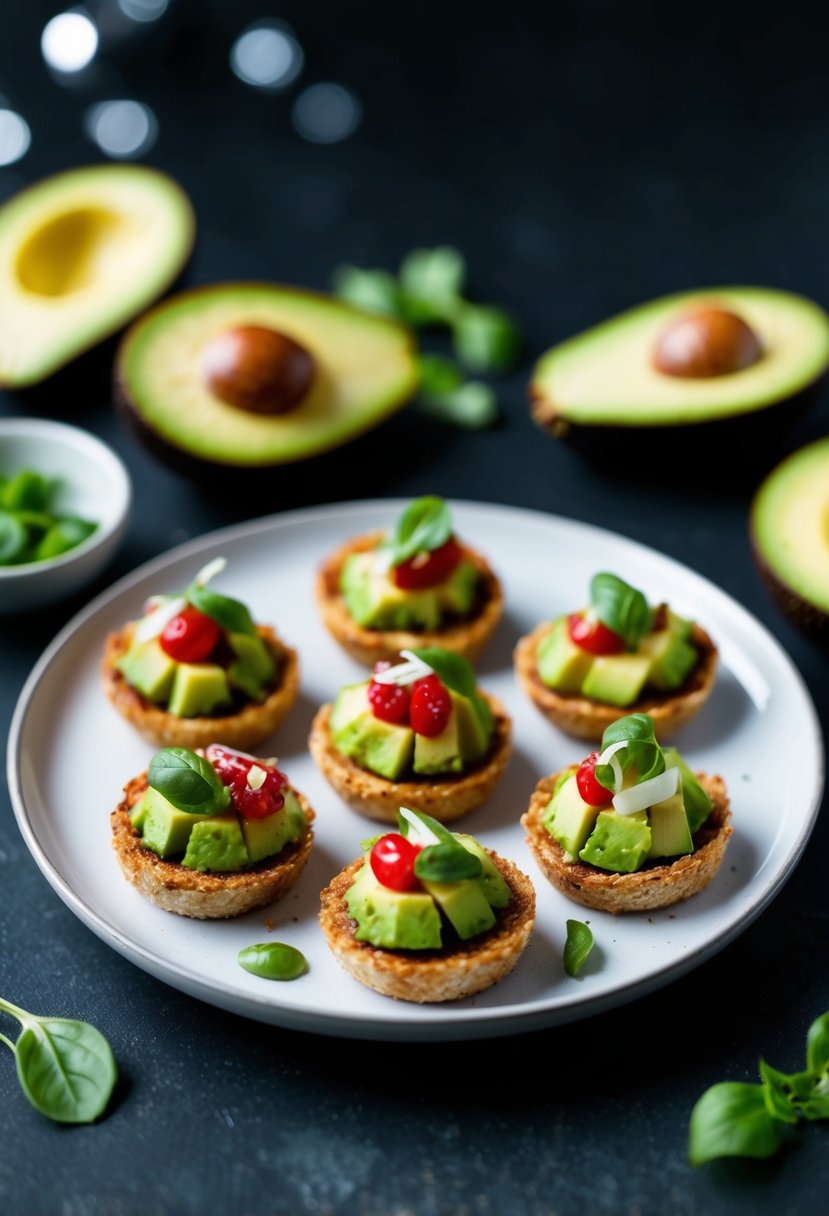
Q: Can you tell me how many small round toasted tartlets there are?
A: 7